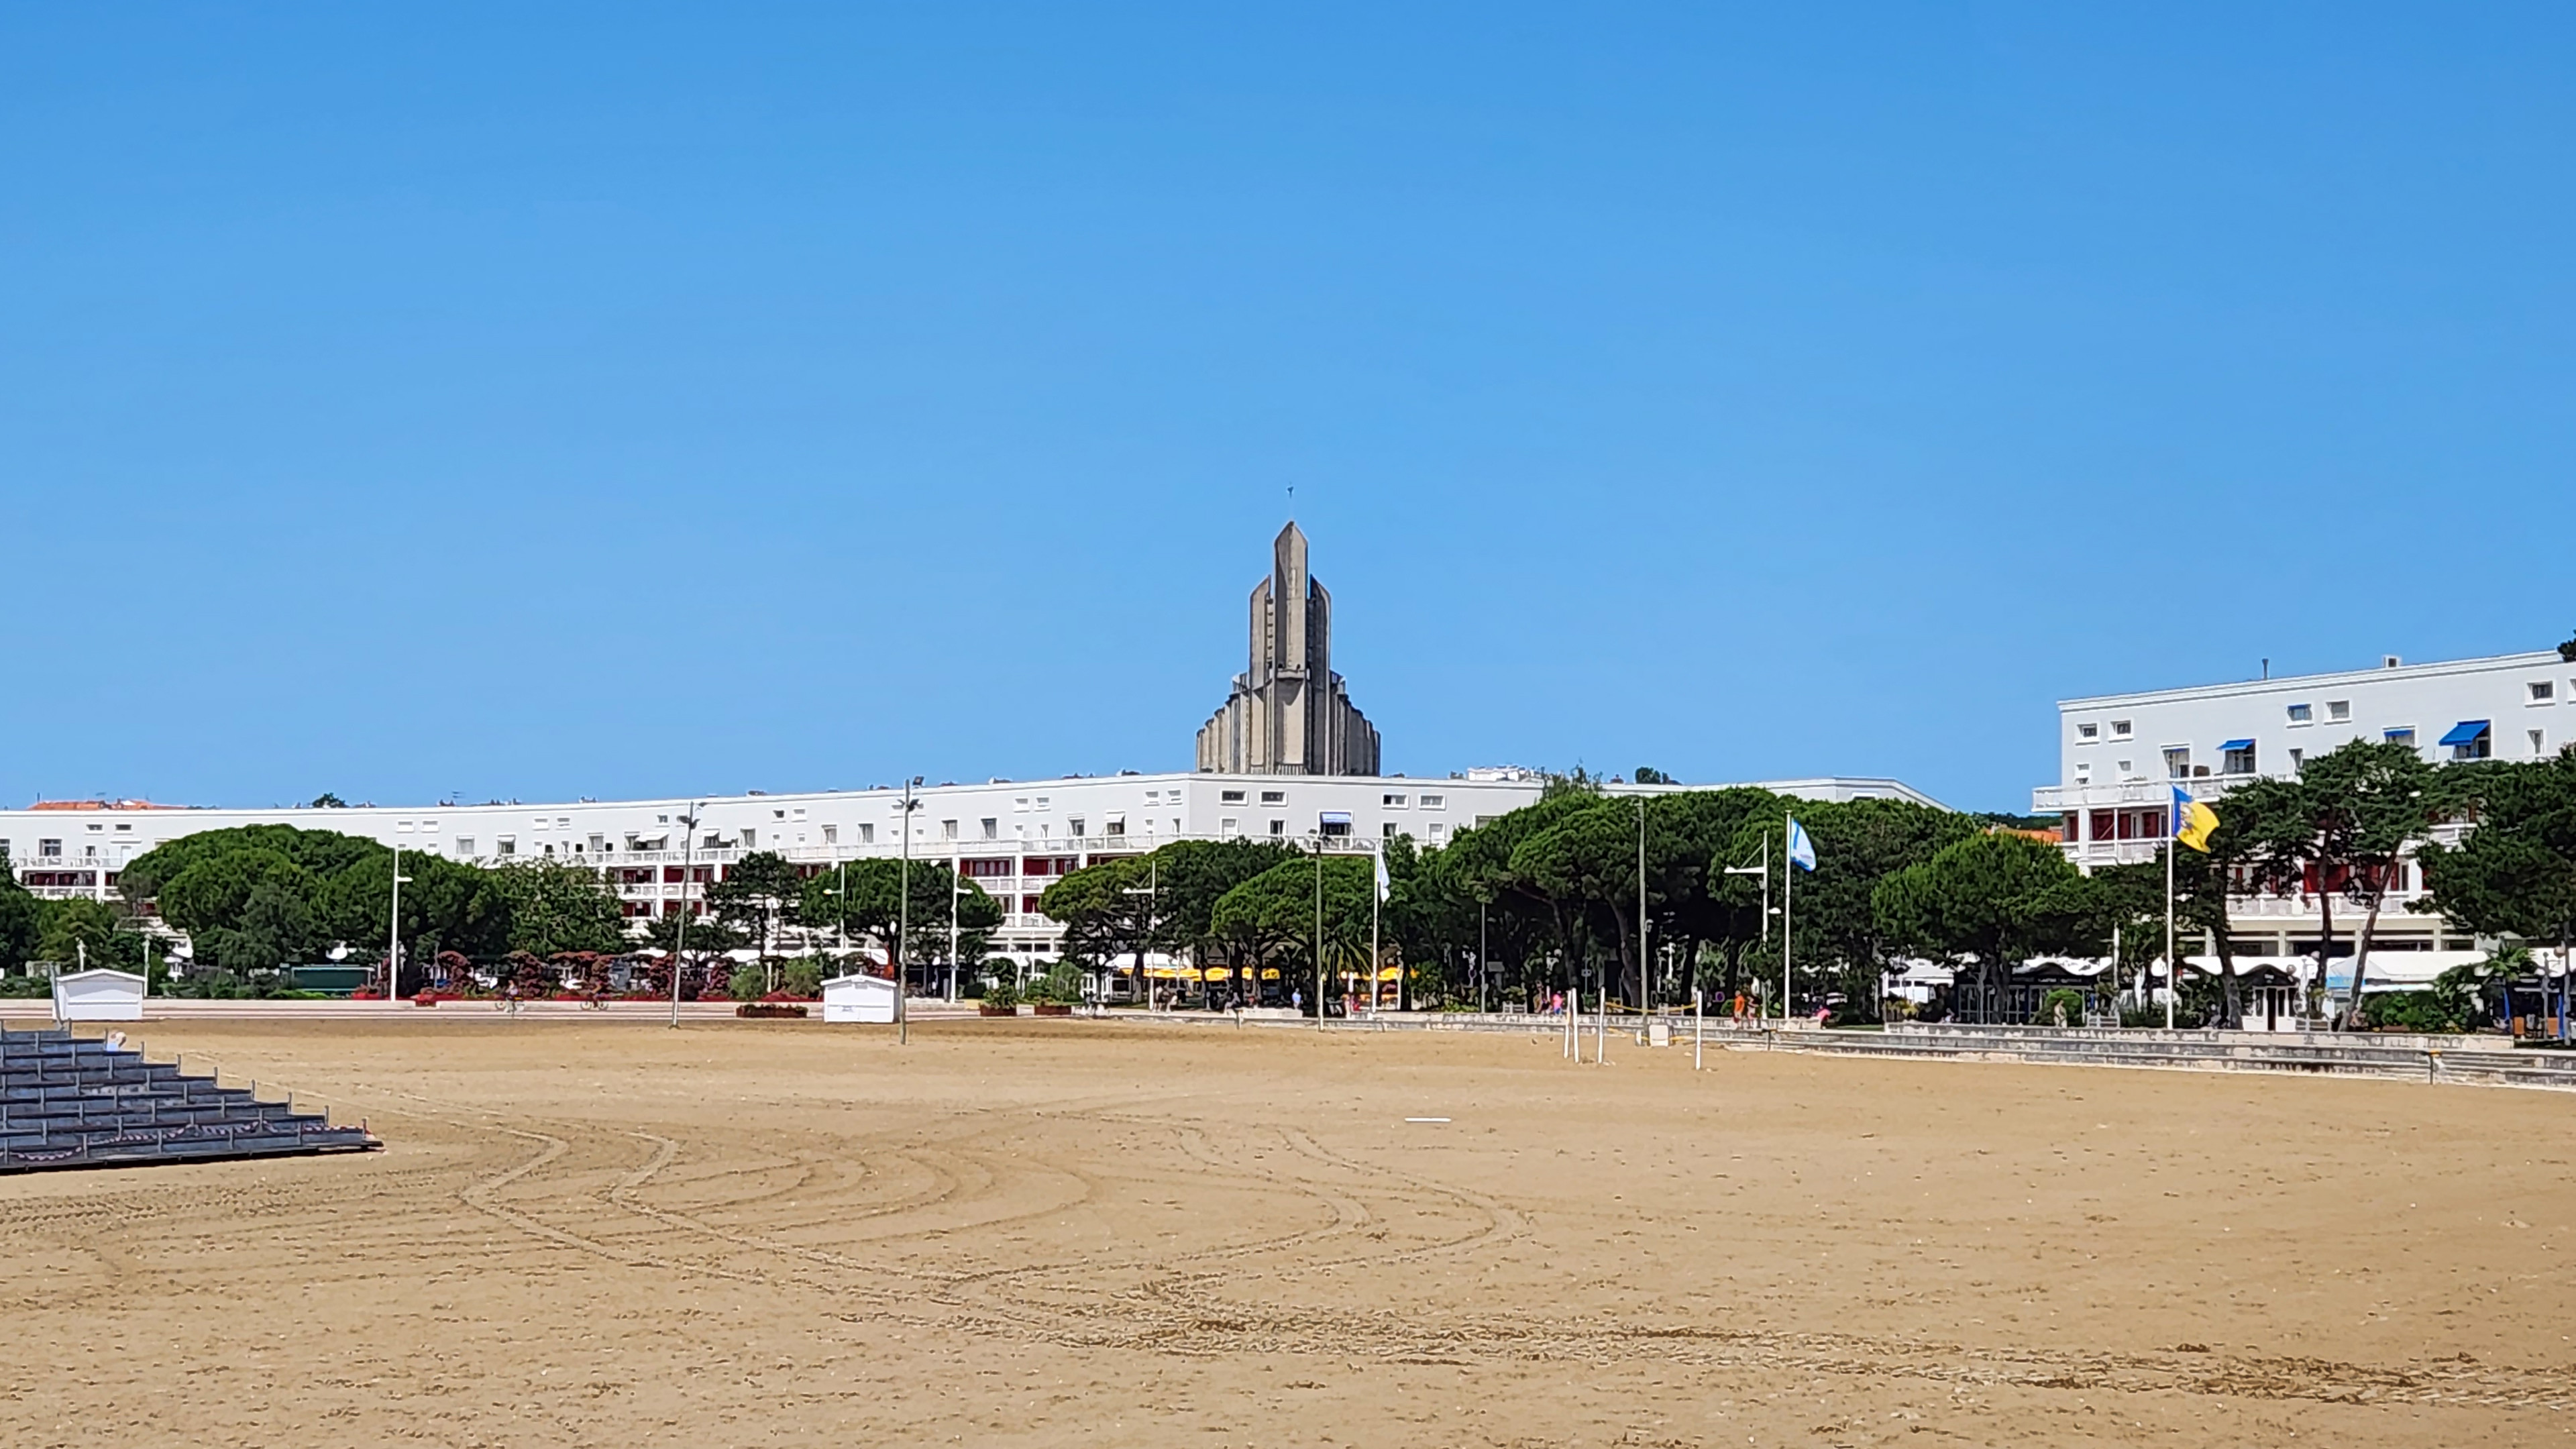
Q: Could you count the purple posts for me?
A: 0